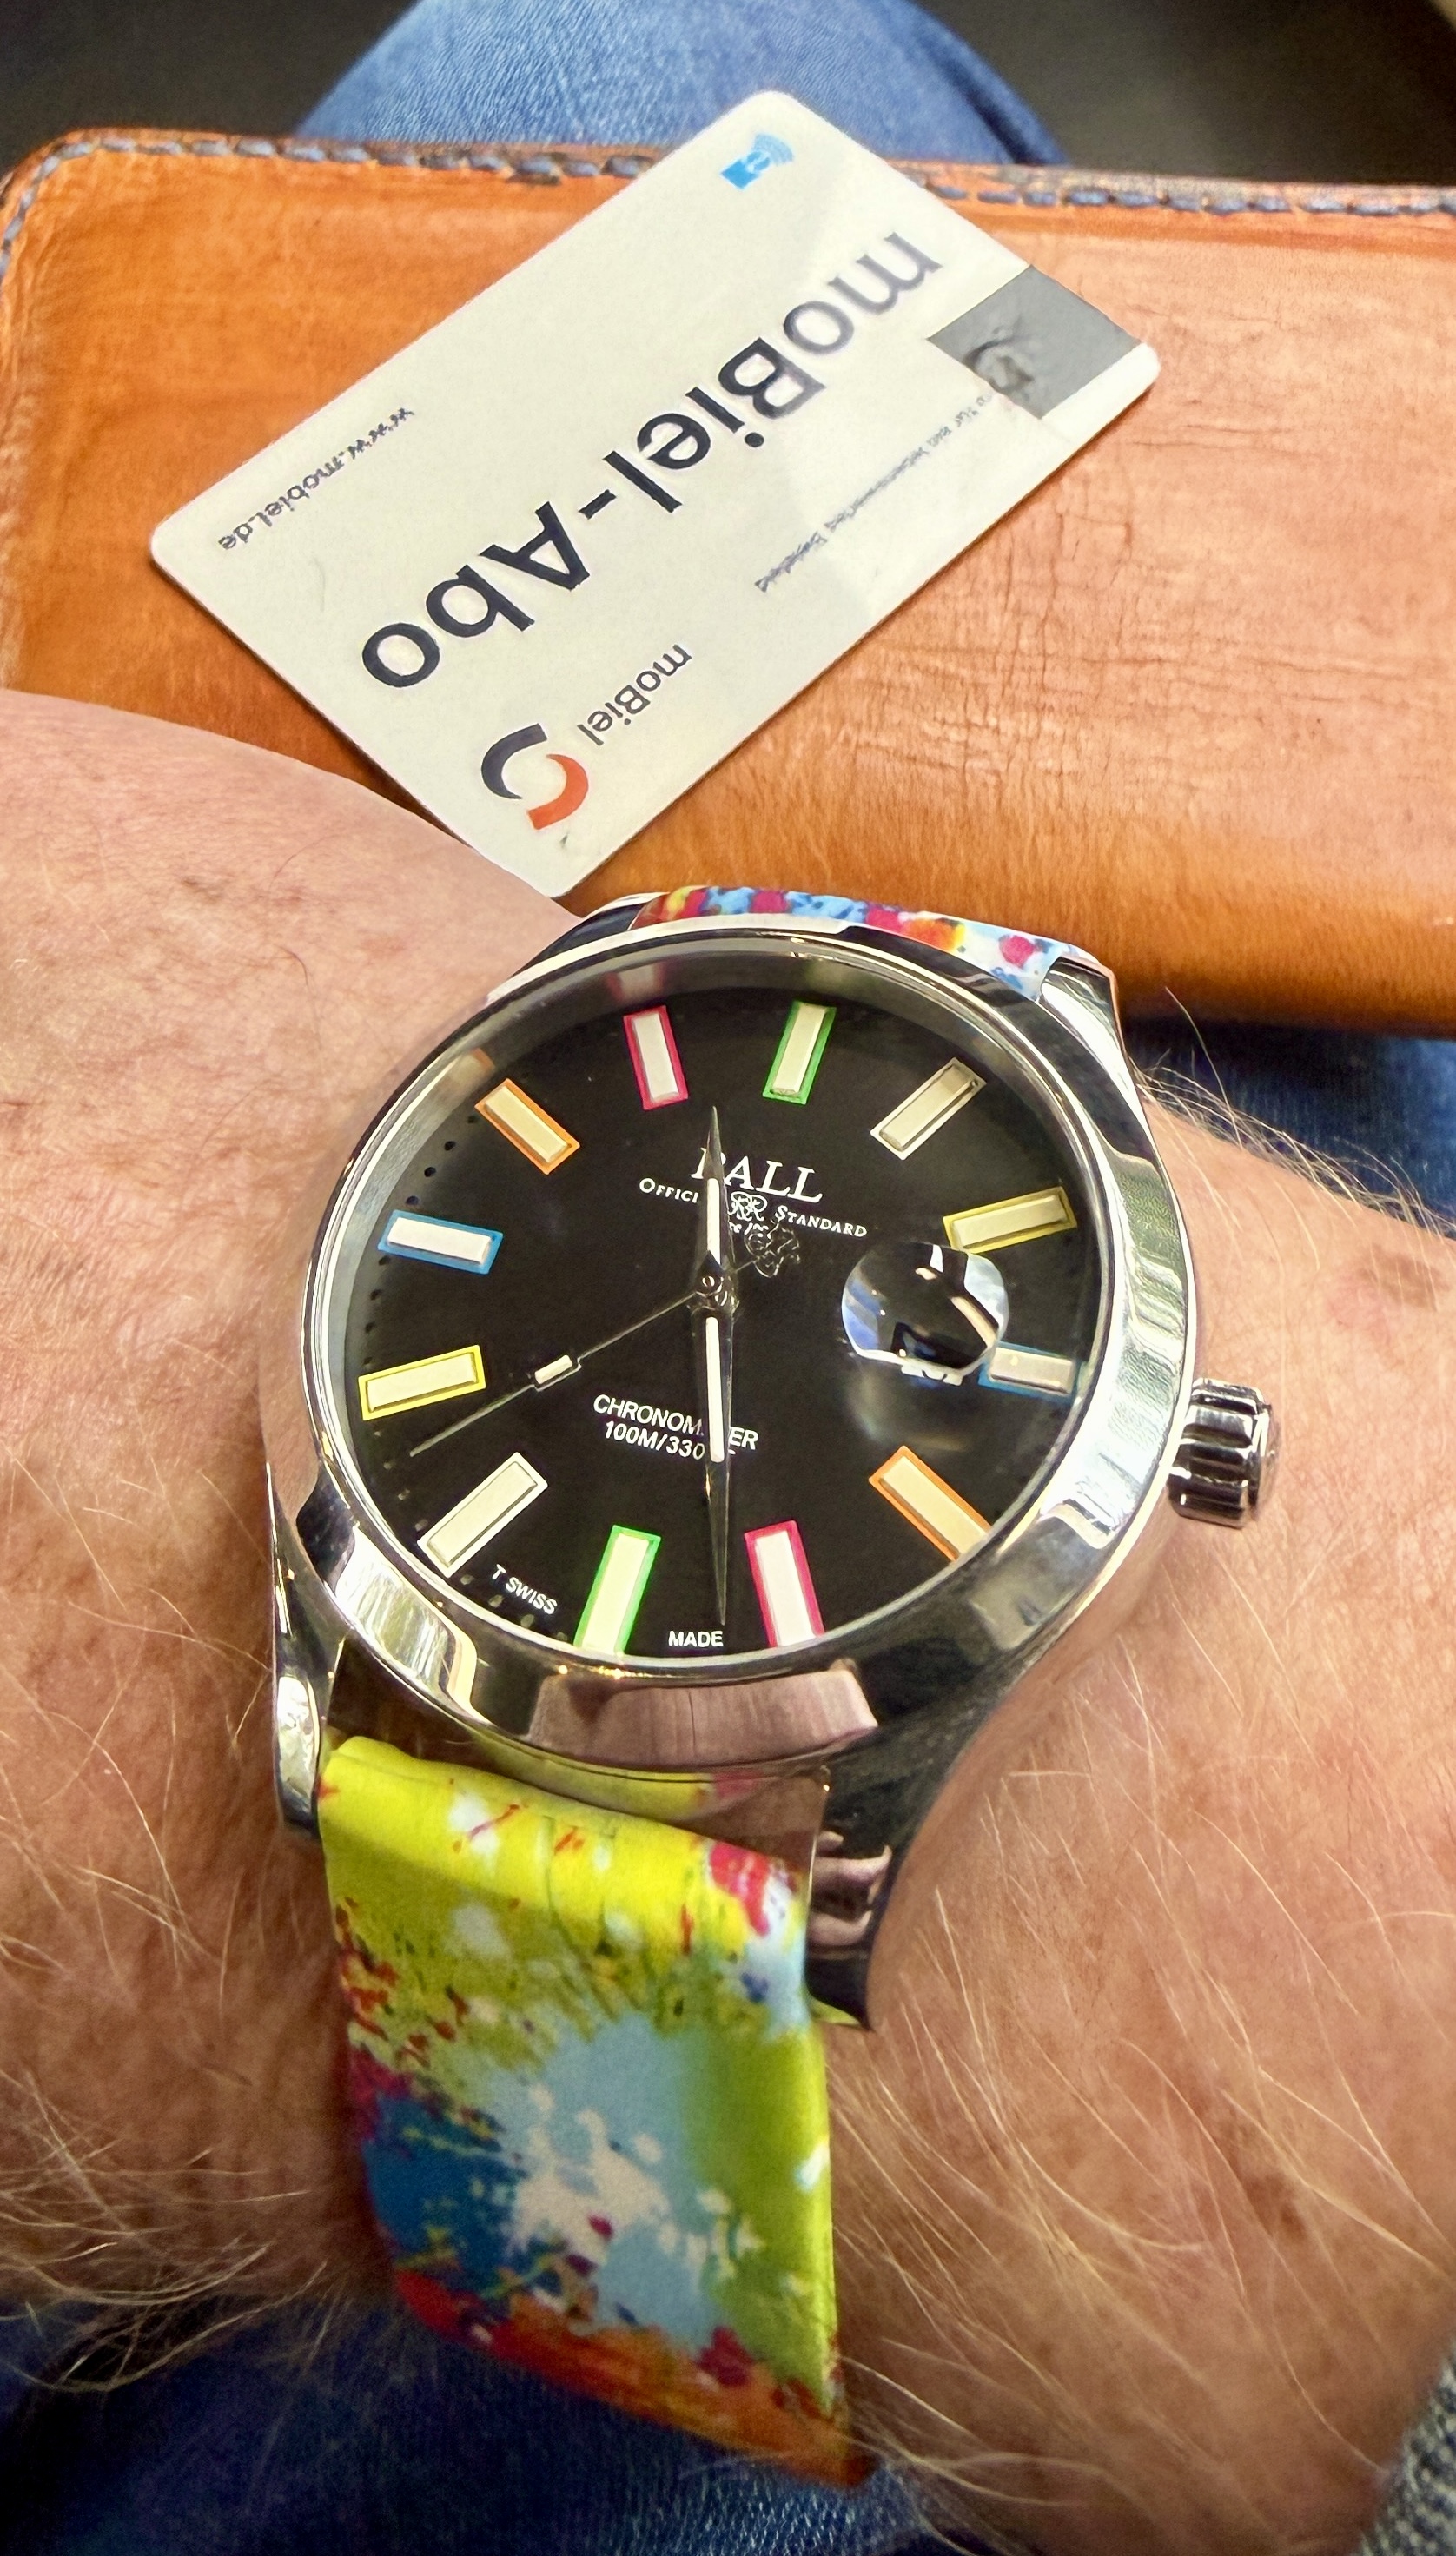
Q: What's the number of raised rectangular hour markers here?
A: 12